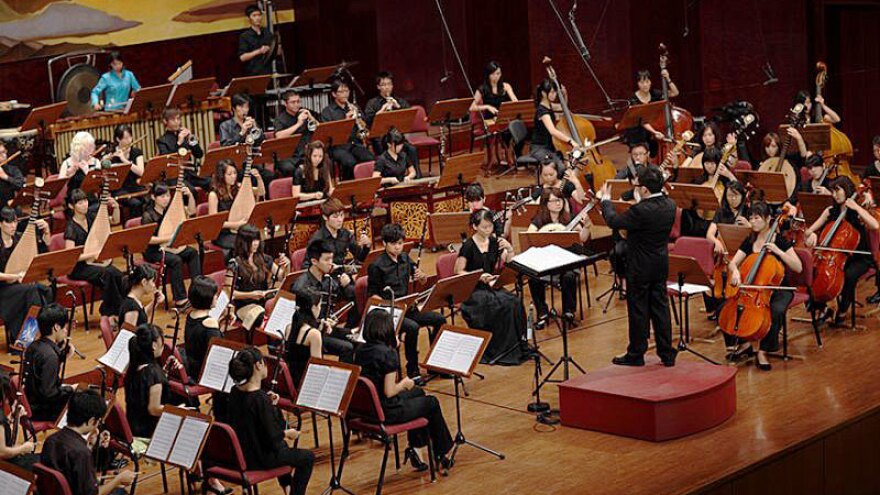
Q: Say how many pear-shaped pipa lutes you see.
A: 4